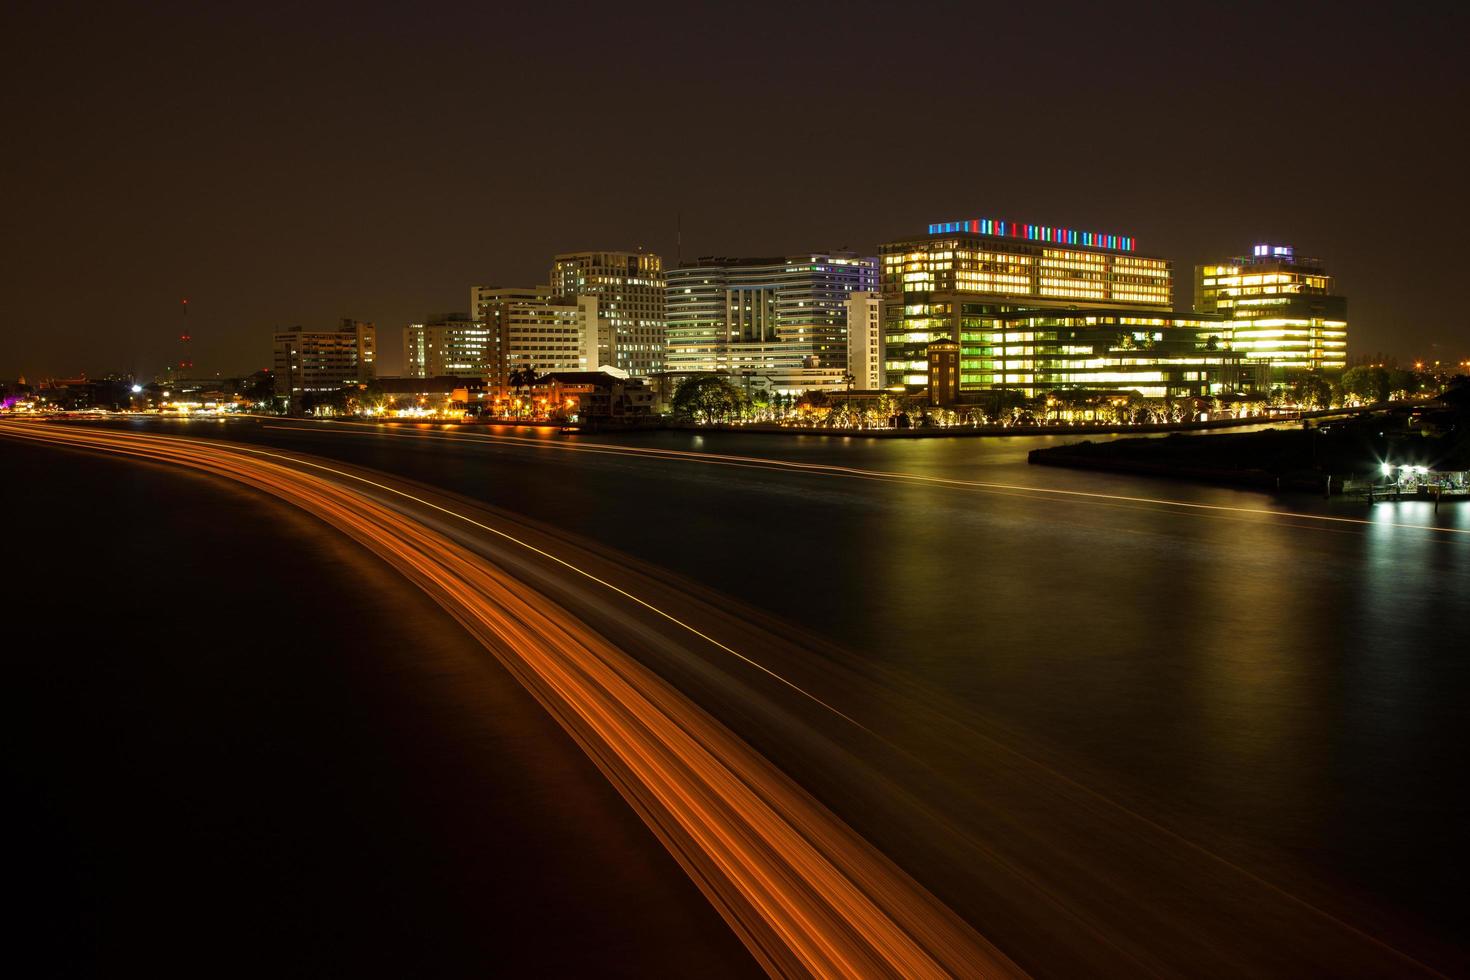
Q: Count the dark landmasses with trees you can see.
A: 1